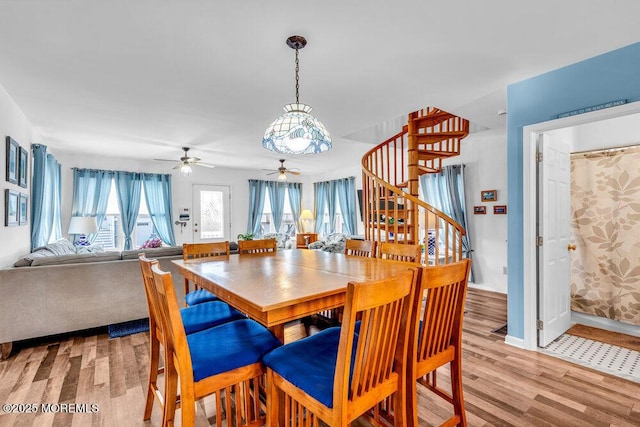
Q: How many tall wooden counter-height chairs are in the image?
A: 8